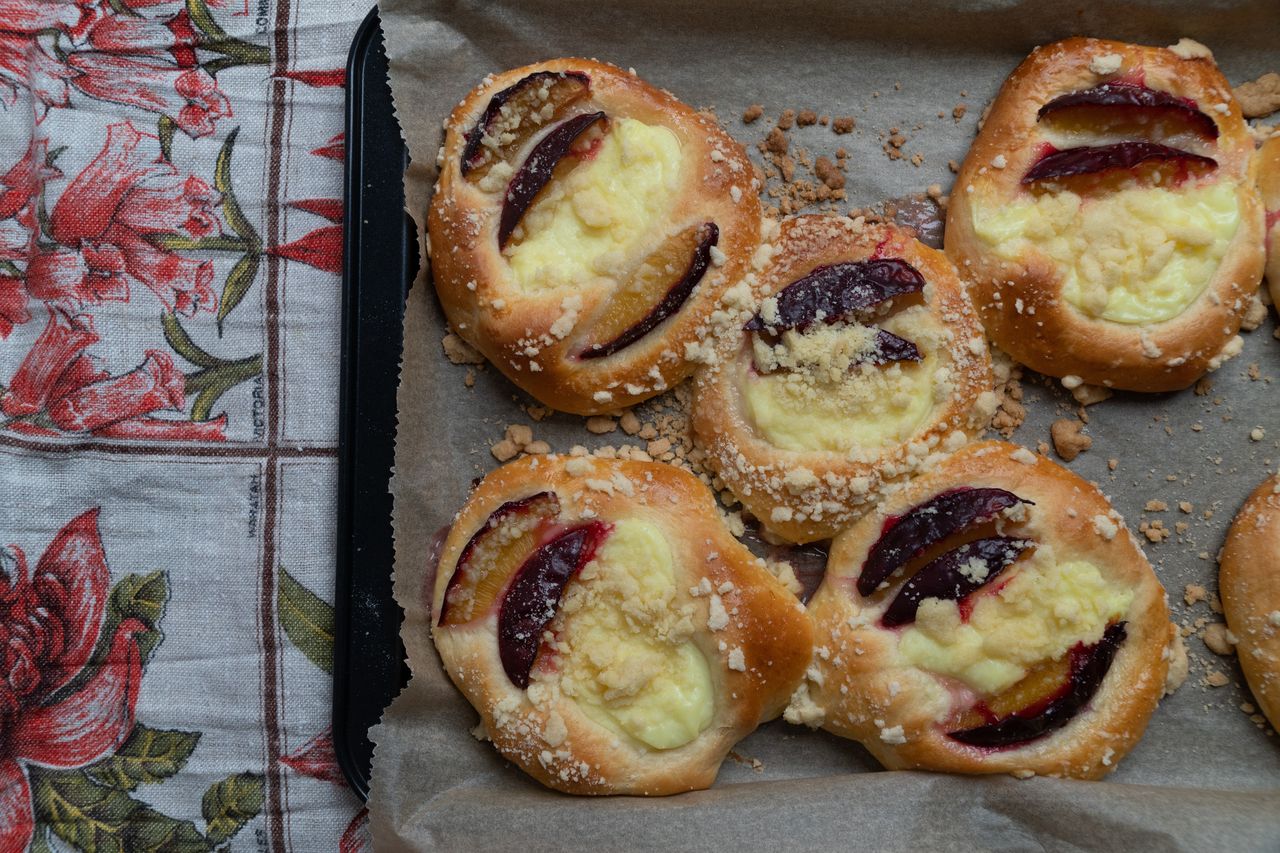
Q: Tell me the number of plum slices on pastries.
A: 12